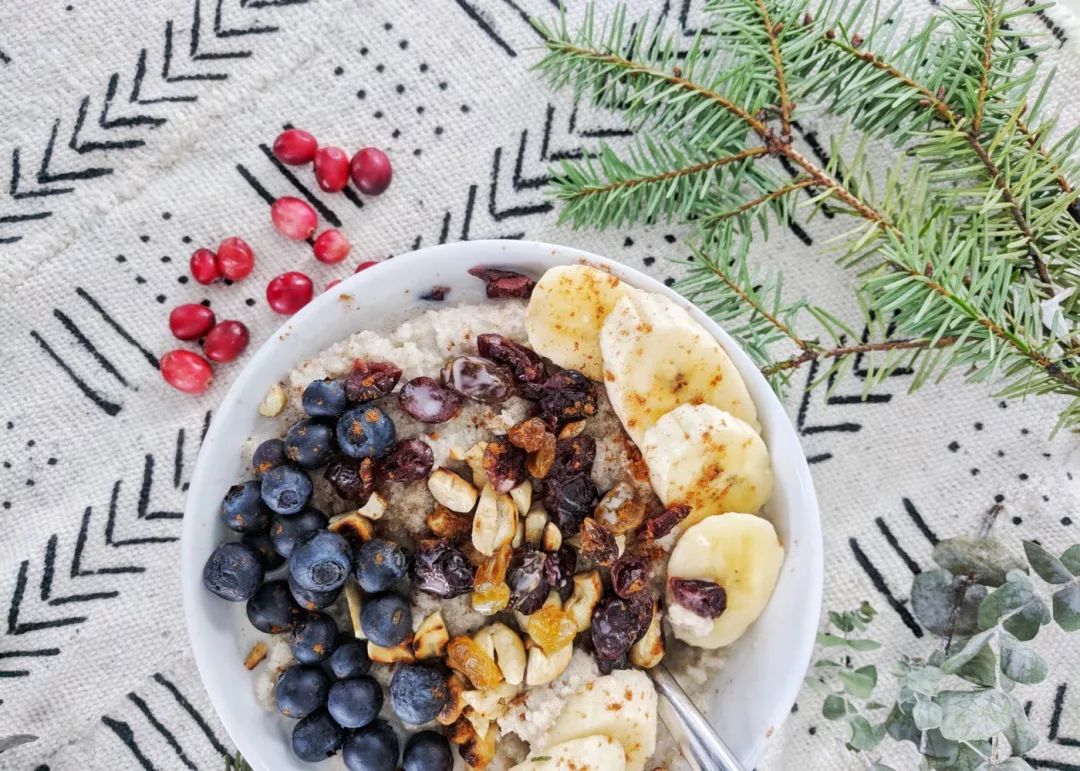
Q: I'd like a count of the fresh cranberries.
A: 13